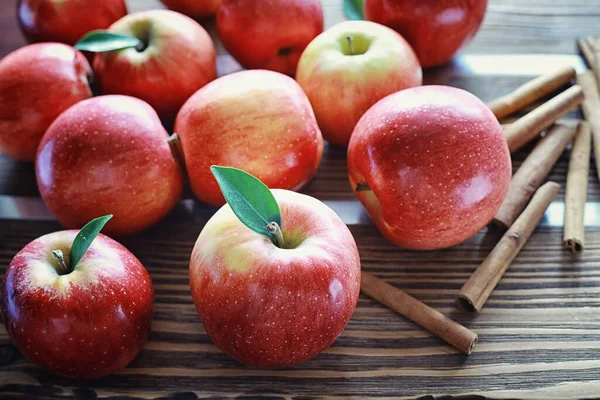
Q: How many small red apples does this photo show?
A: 12